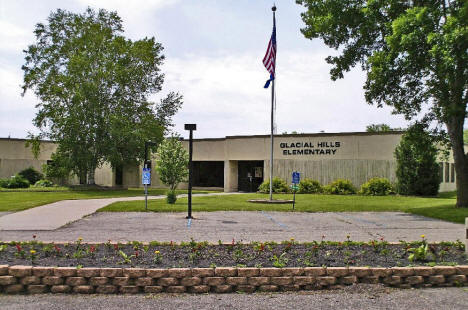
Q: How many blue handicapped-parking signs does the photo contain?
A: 2